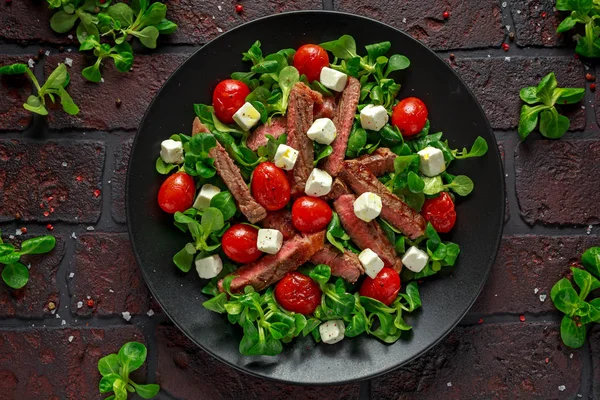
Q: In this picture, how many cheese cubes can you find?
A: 15